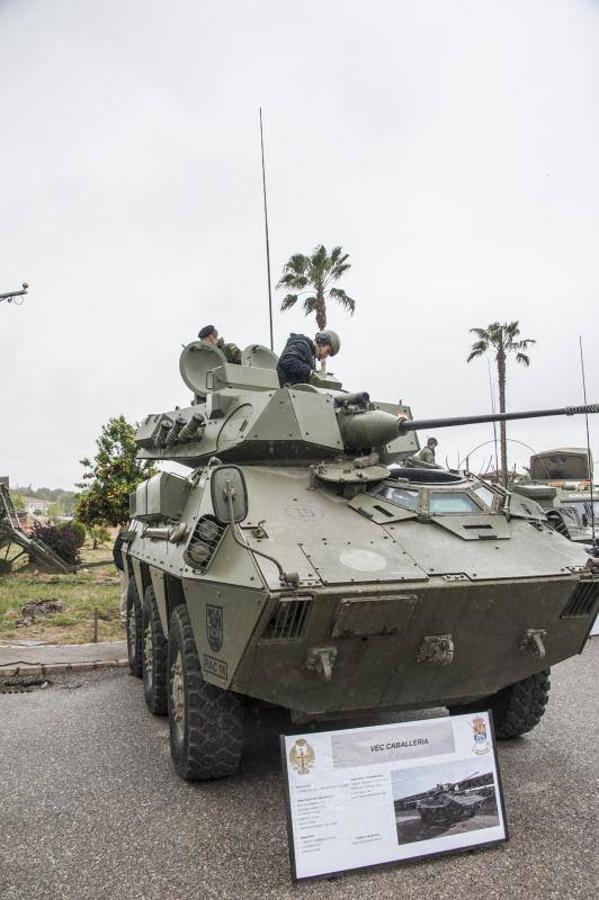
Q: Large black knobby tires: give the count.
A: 4